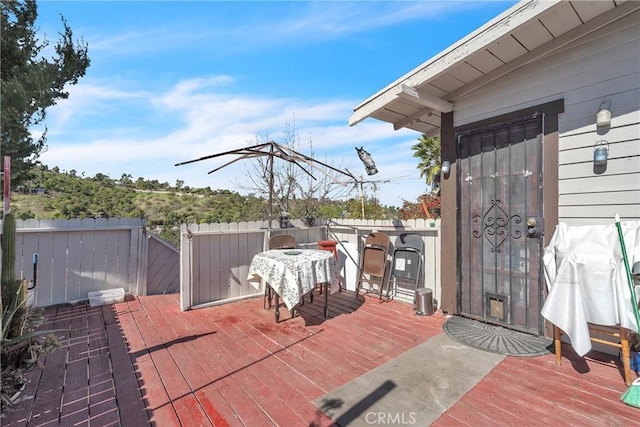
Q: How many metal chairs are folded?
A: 2